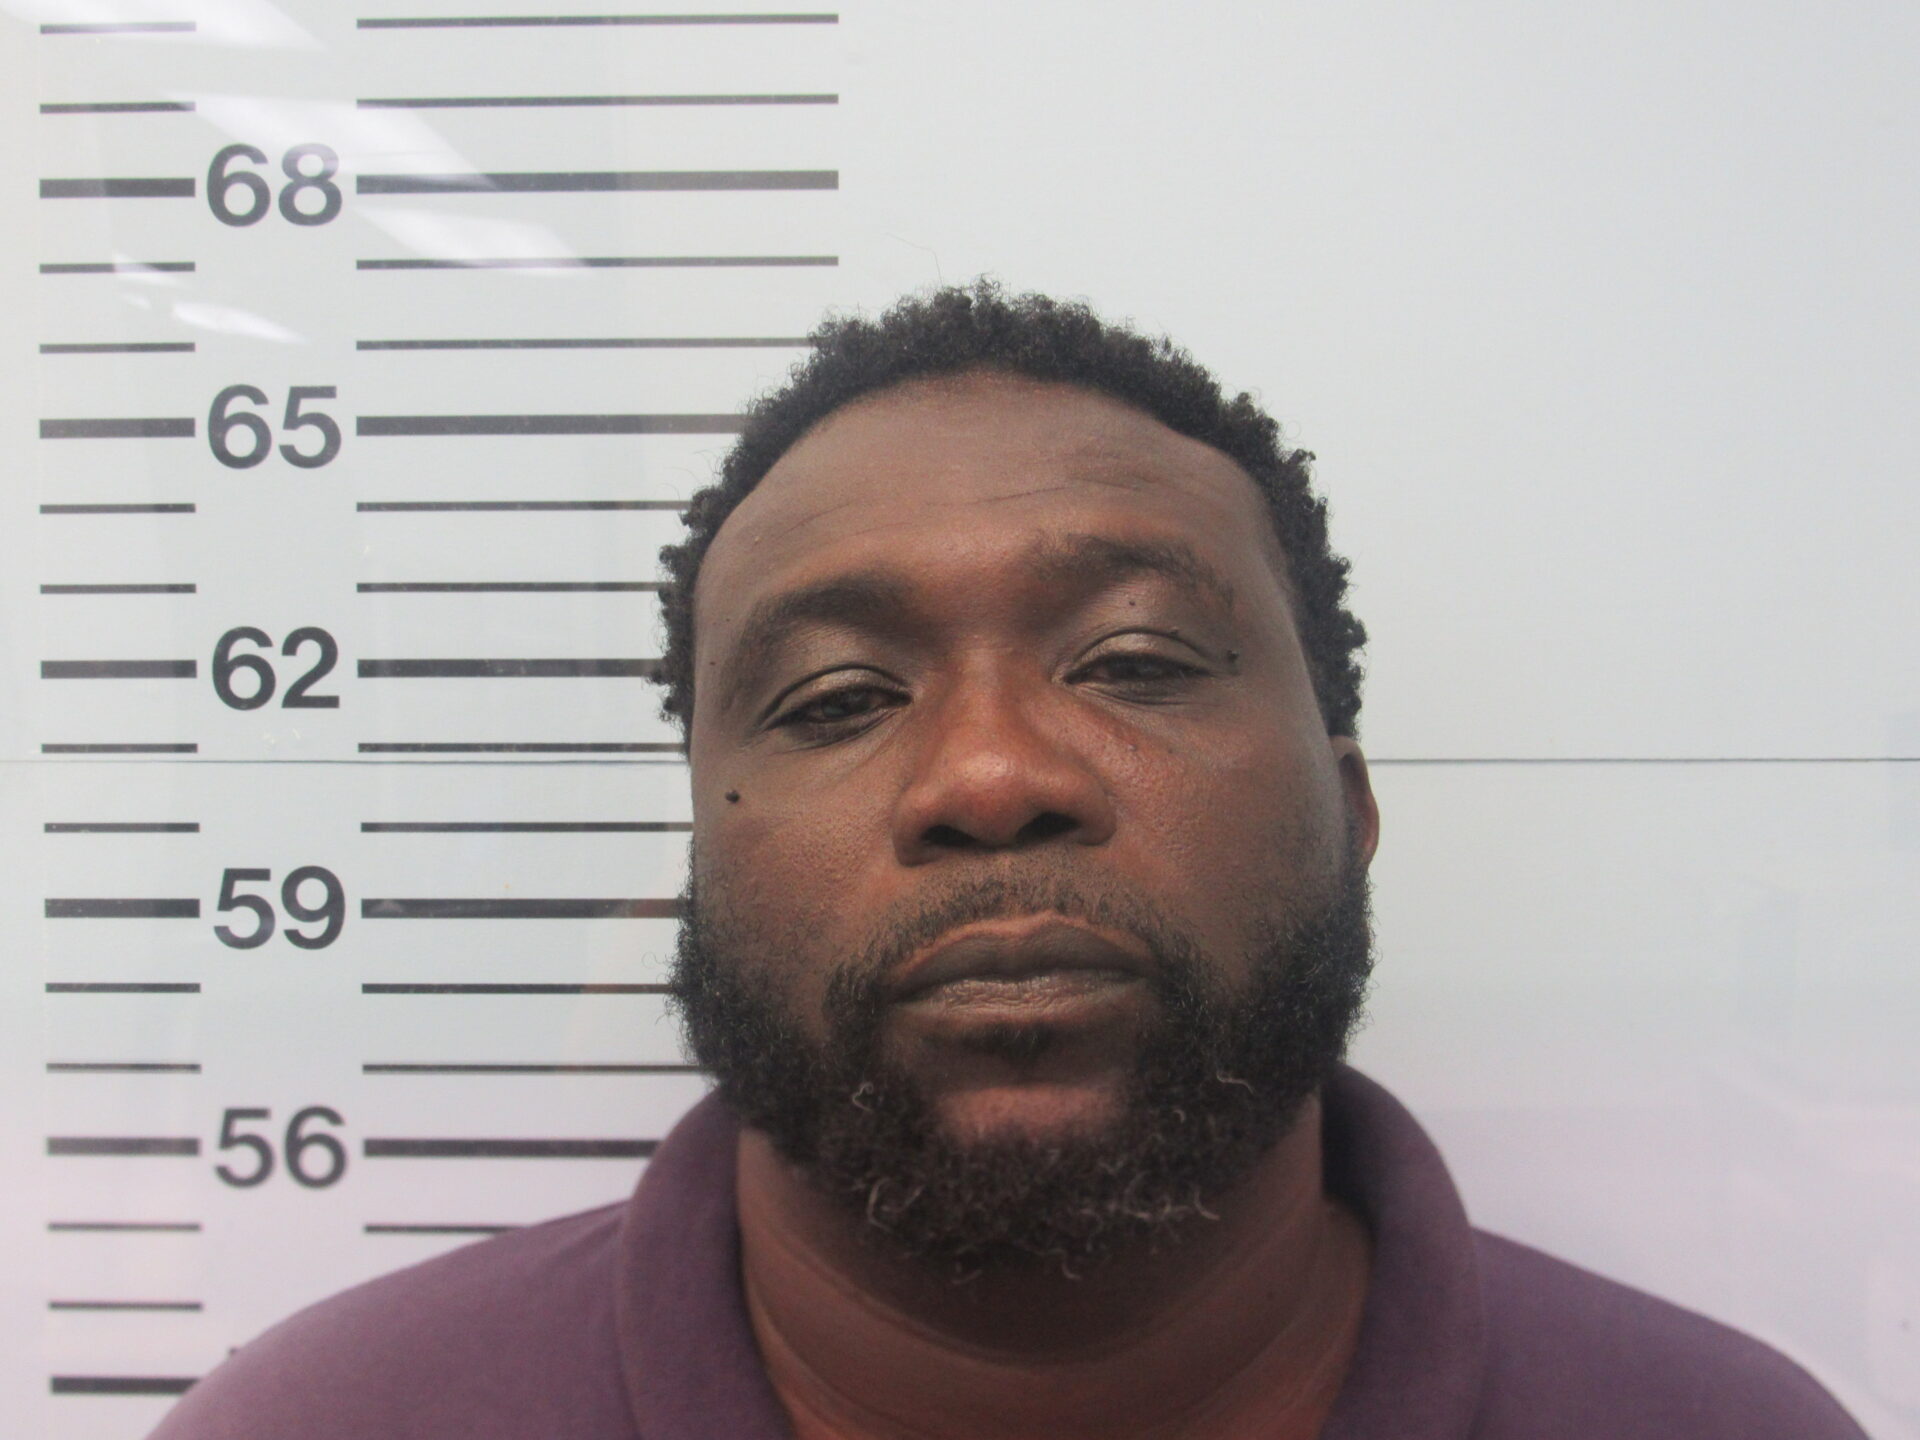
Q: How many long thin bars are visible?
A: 11